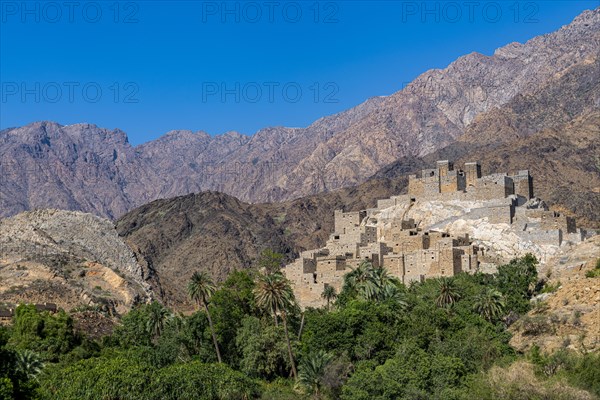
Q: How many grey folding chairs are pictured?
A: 0